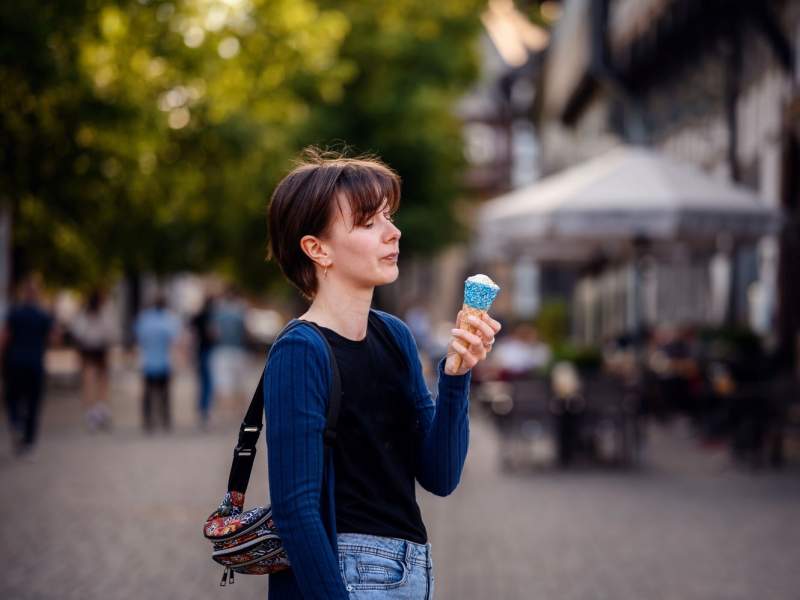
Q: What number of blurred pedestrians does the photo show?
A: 5